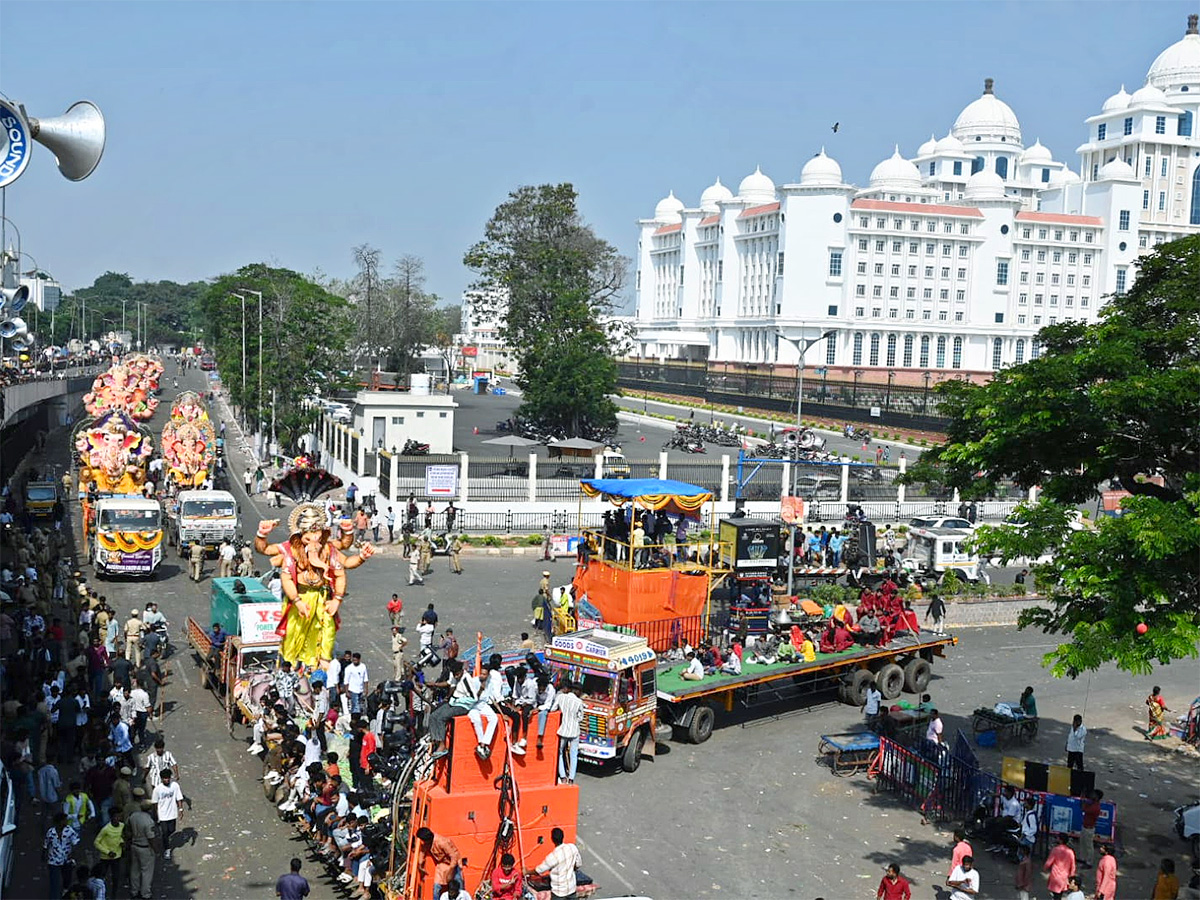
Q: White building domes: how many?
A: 15